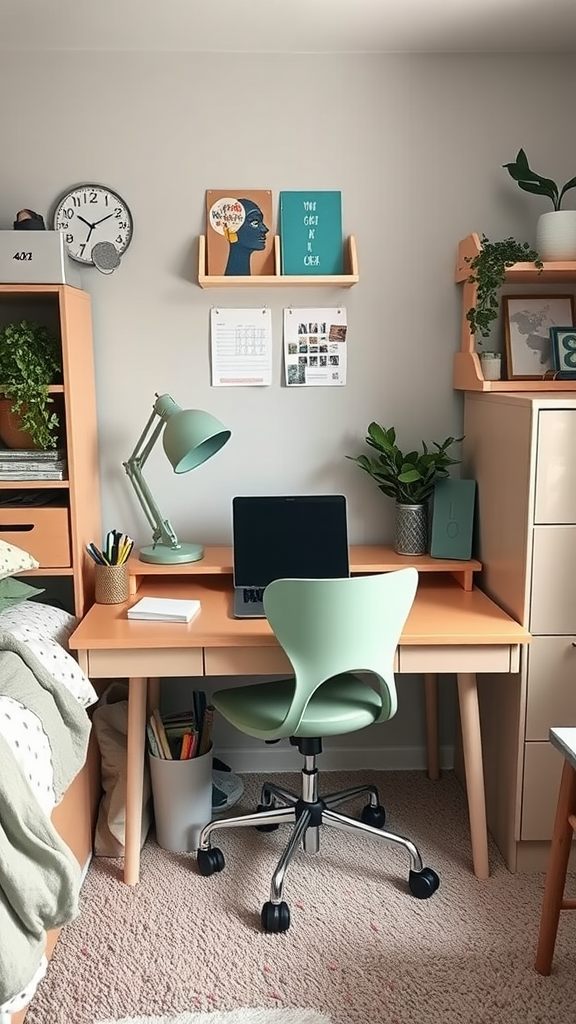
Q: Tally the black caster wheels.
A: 5